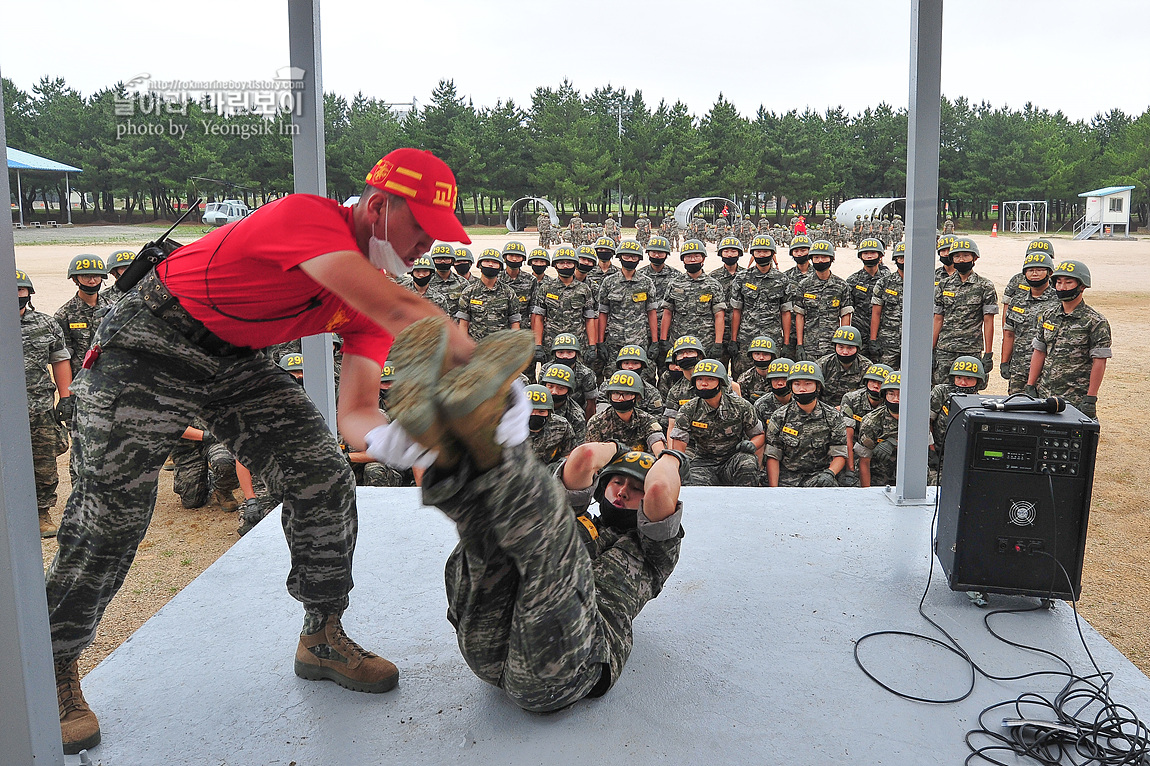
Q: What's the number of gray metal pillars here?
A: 3